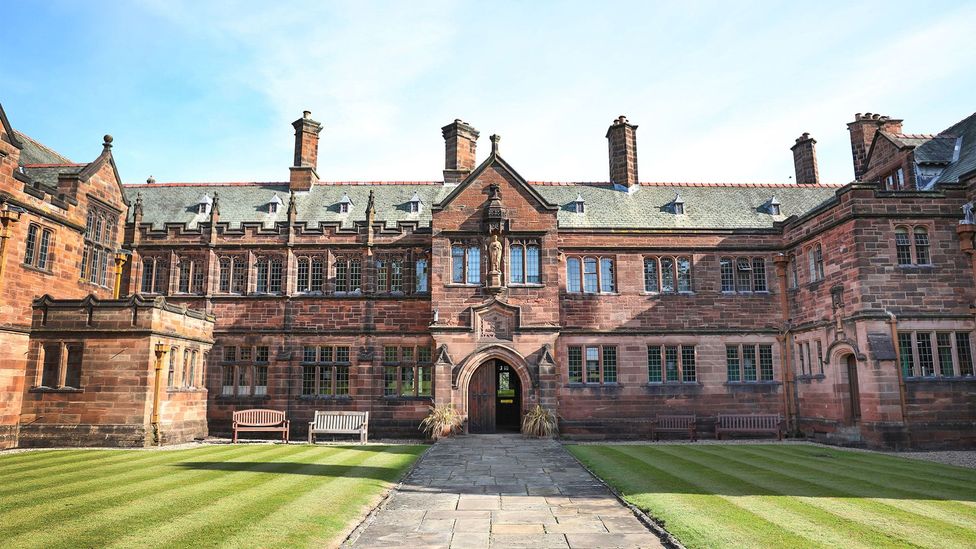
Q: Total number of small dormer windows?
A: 7